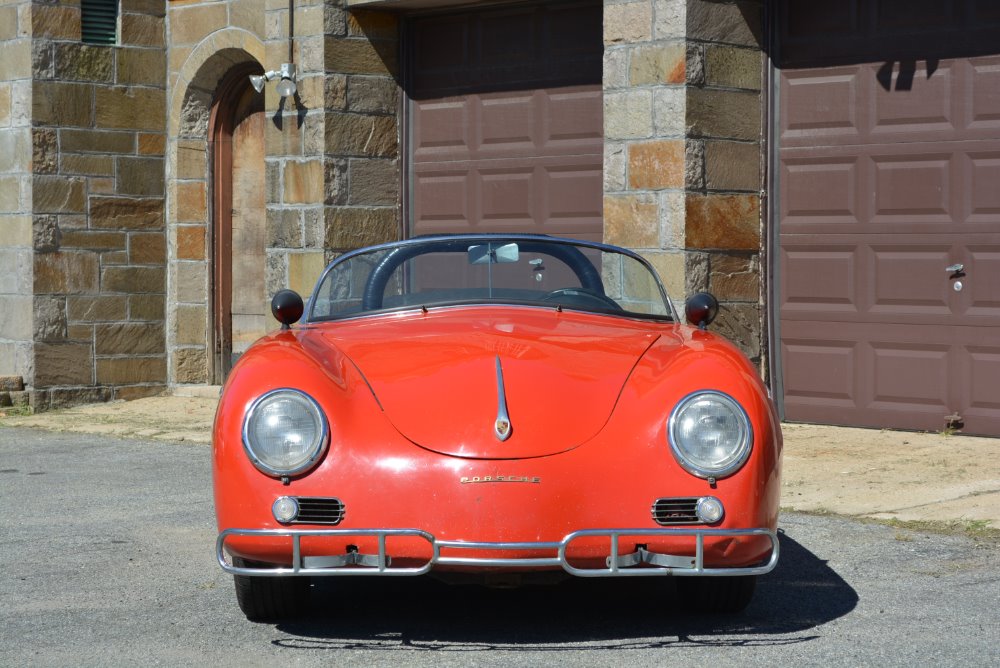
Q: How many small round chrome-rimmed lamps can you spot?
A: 2